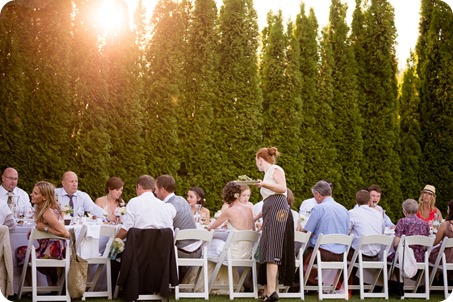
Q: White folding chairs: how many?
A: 10